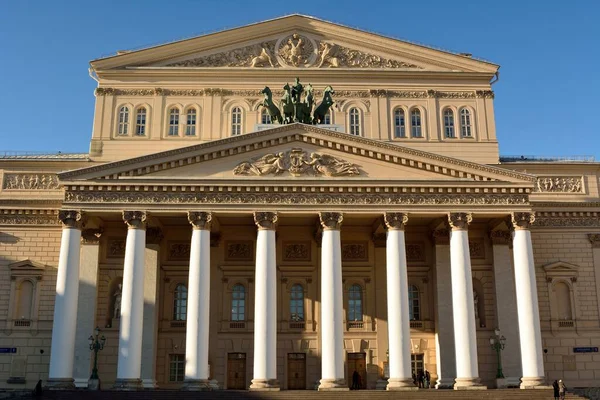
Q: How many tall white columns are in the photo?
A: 8